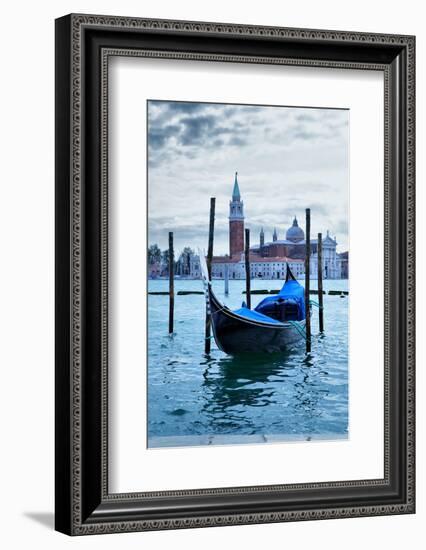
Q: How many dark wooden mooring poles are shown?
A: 5